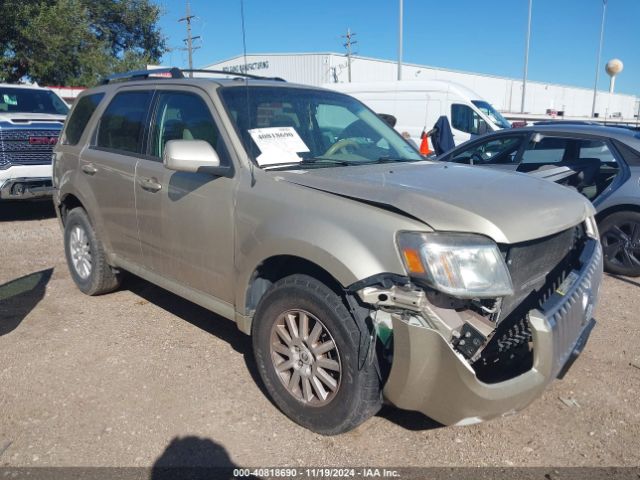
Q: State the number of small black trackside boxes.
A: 0